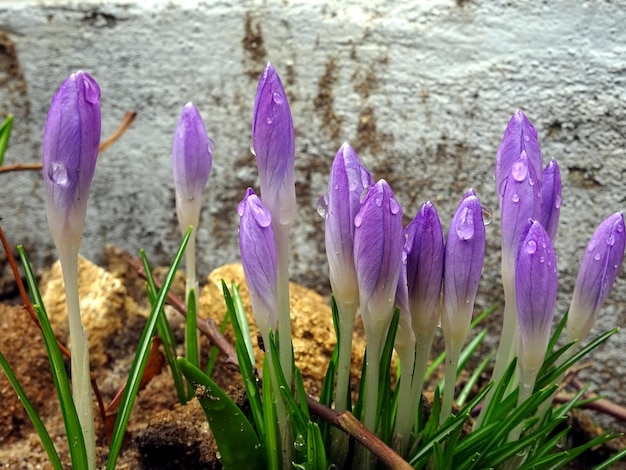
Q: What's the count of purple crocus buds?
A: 14